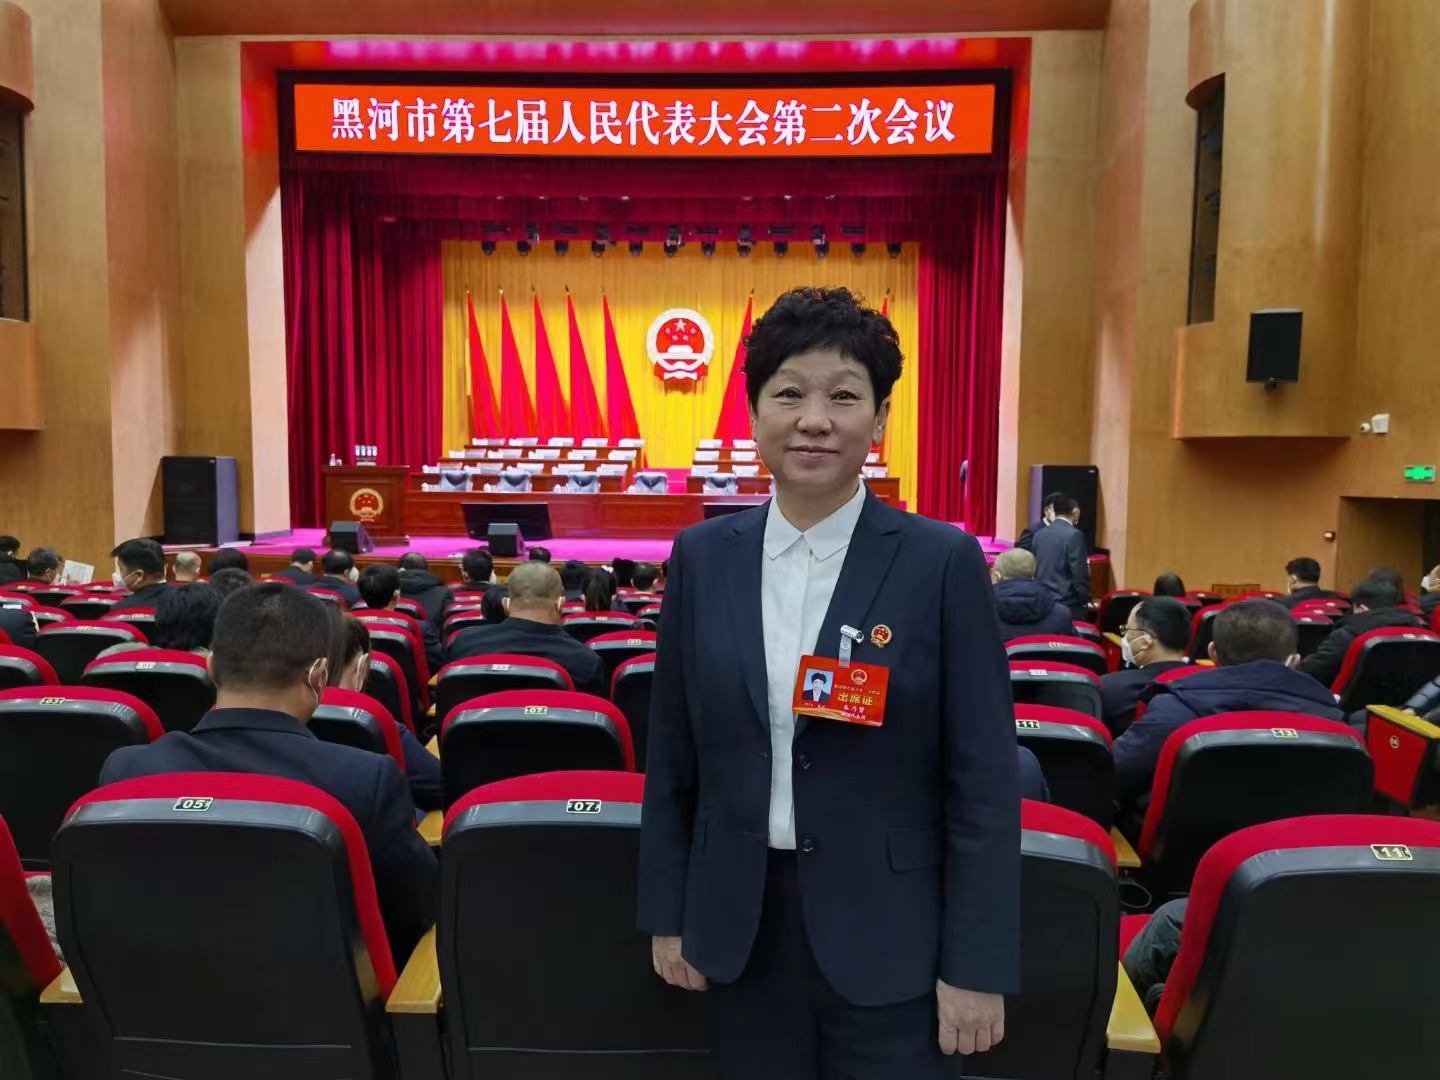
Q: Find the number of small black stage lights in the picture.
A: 12